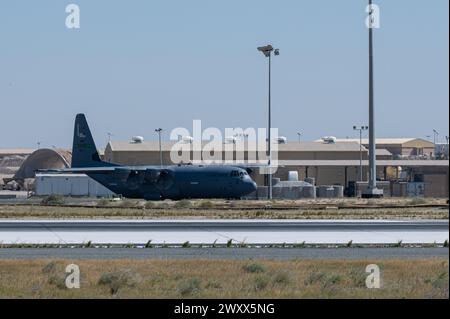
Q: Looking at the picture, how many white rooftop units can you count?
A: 5